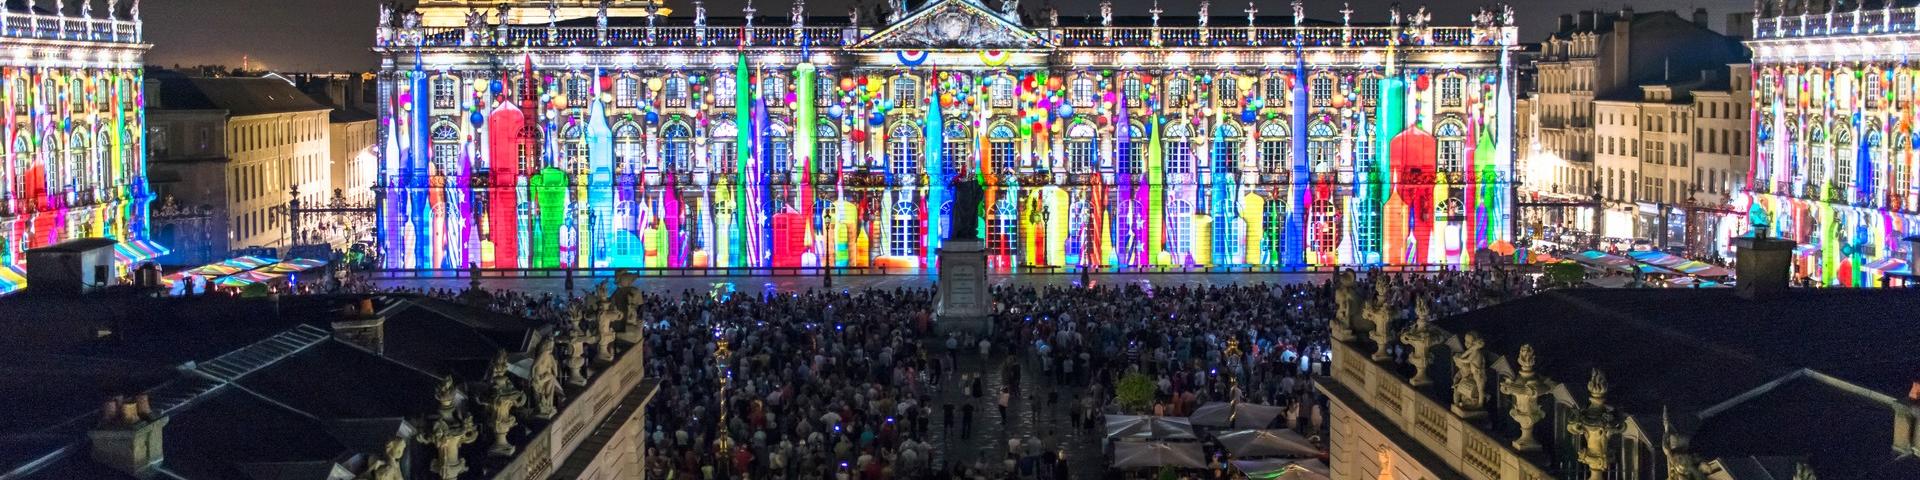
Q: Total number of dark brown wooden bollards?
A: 0